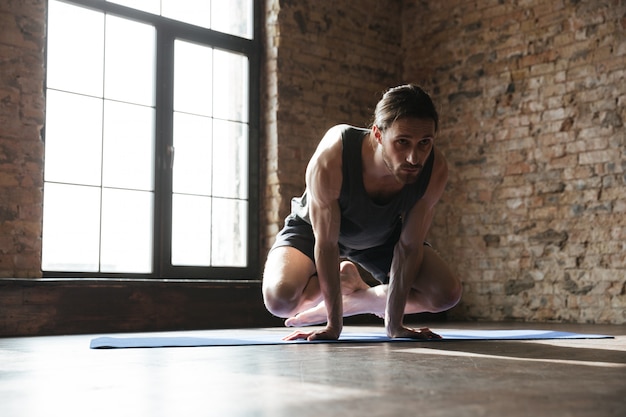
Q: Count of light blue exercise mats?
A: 1